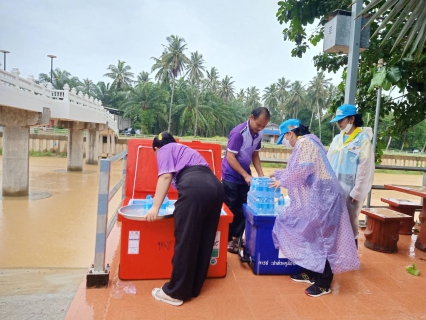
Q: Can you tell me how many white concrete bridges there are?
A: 1